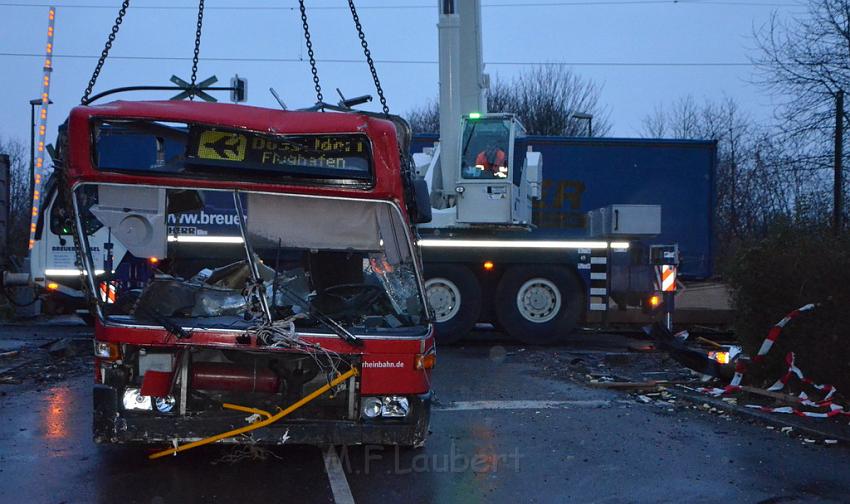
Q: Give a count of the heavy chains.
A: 4